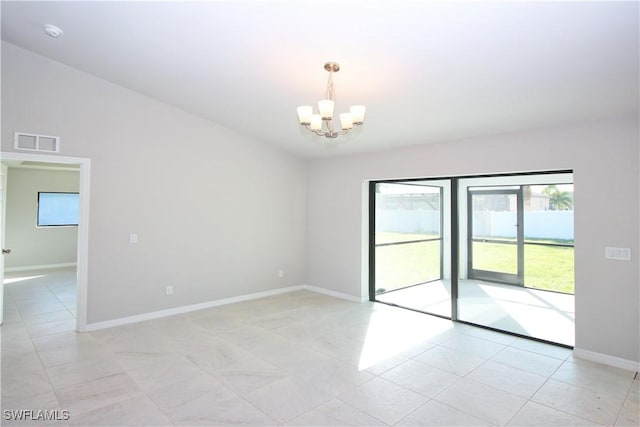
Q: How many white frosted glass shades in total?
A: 5